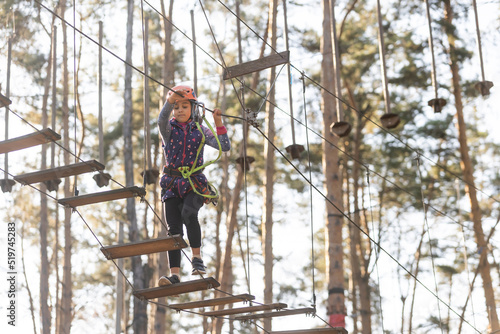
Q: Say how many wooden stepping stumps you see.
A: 10